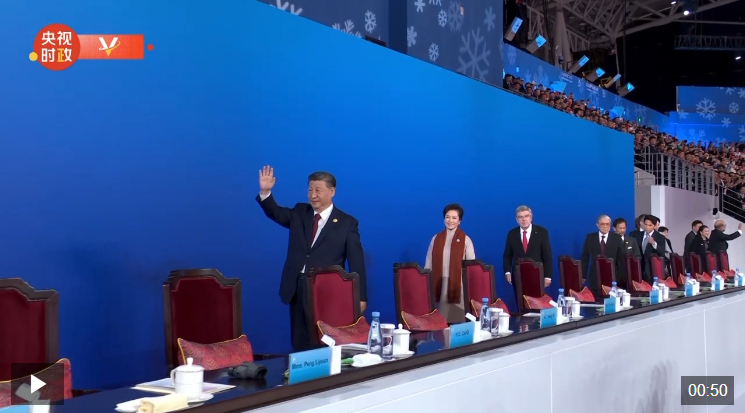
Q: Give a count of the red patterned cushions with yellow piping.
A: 14